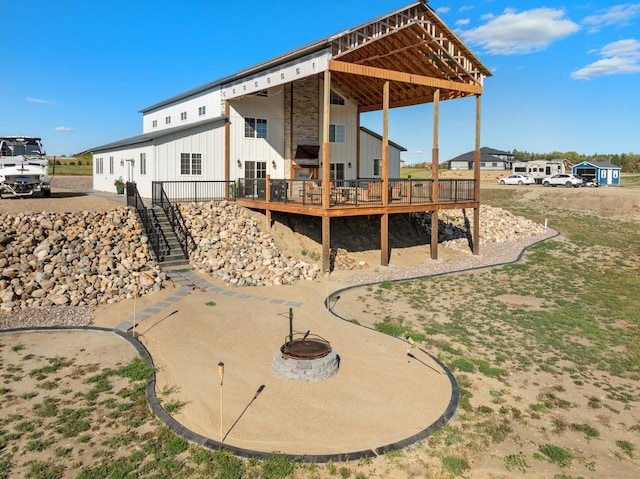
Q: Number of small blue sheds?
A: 1